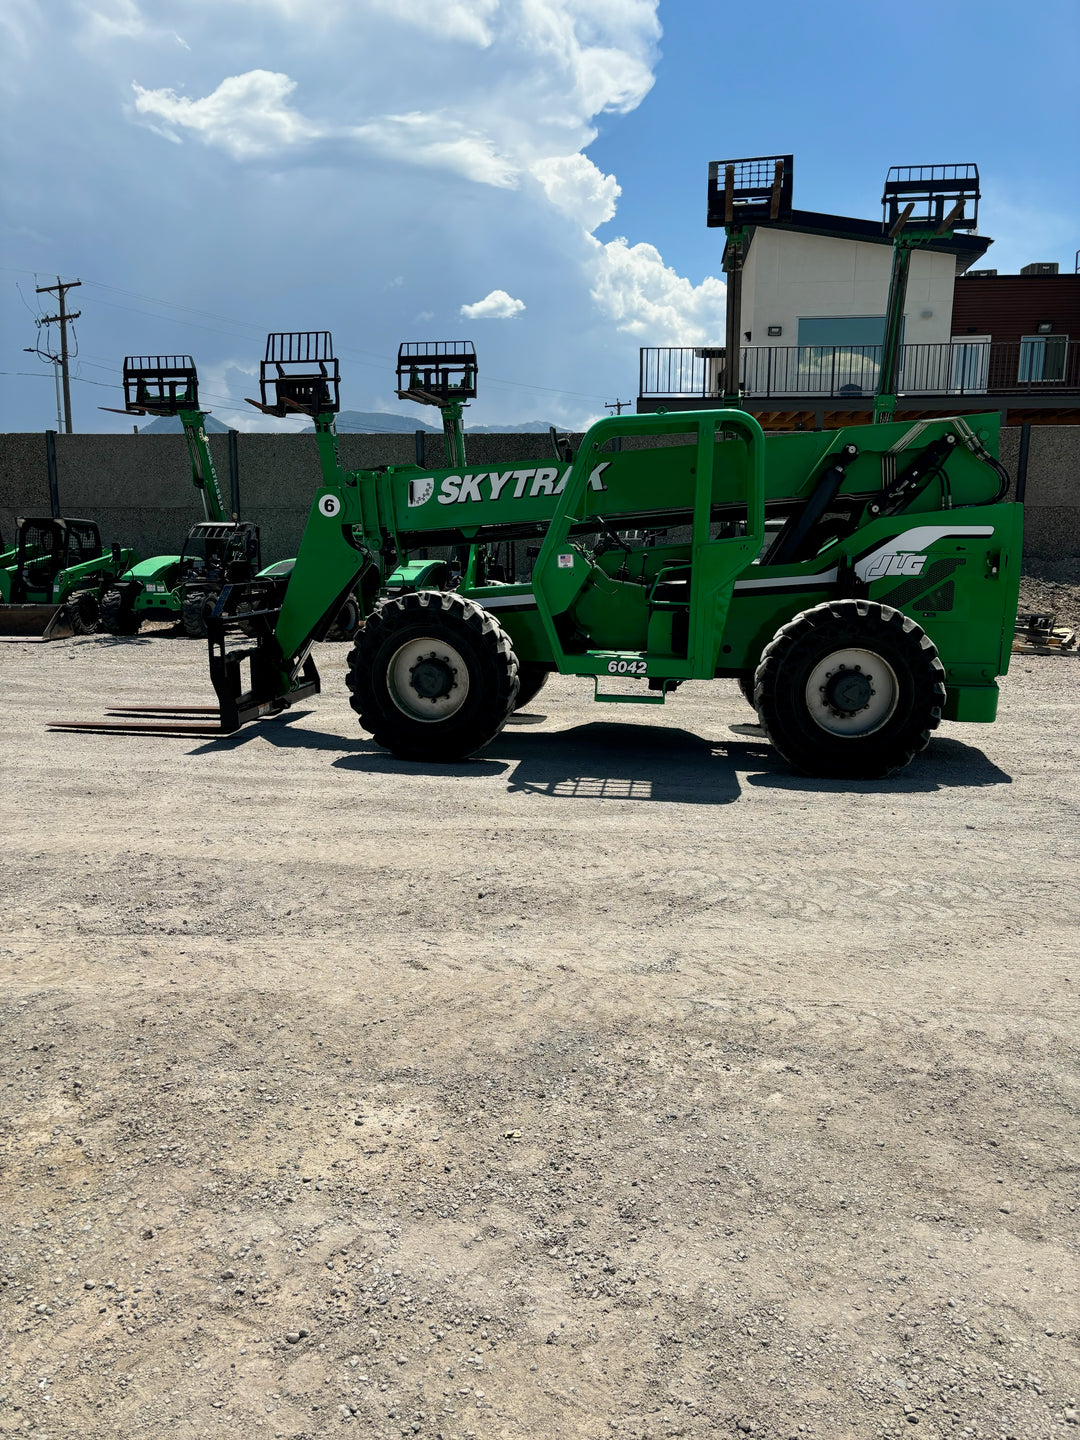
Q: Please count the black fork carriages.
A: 6